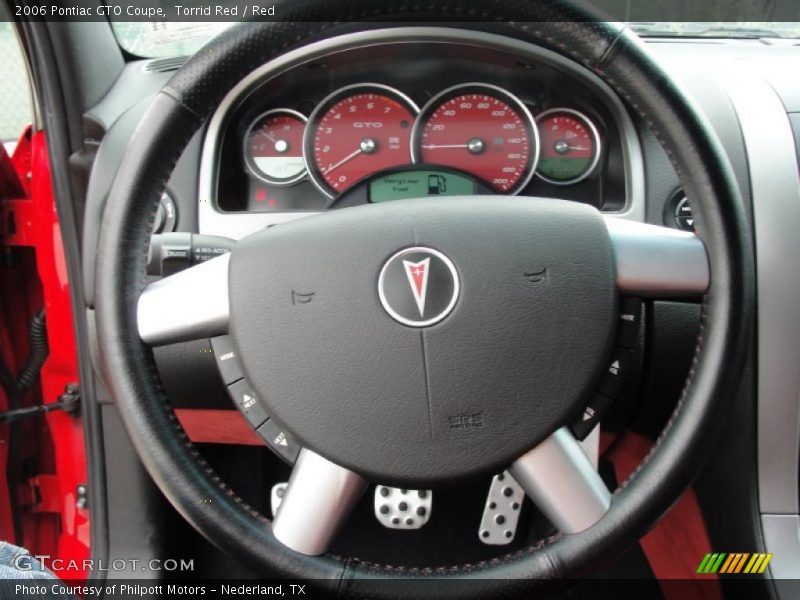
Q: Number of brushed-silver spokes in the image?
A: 4